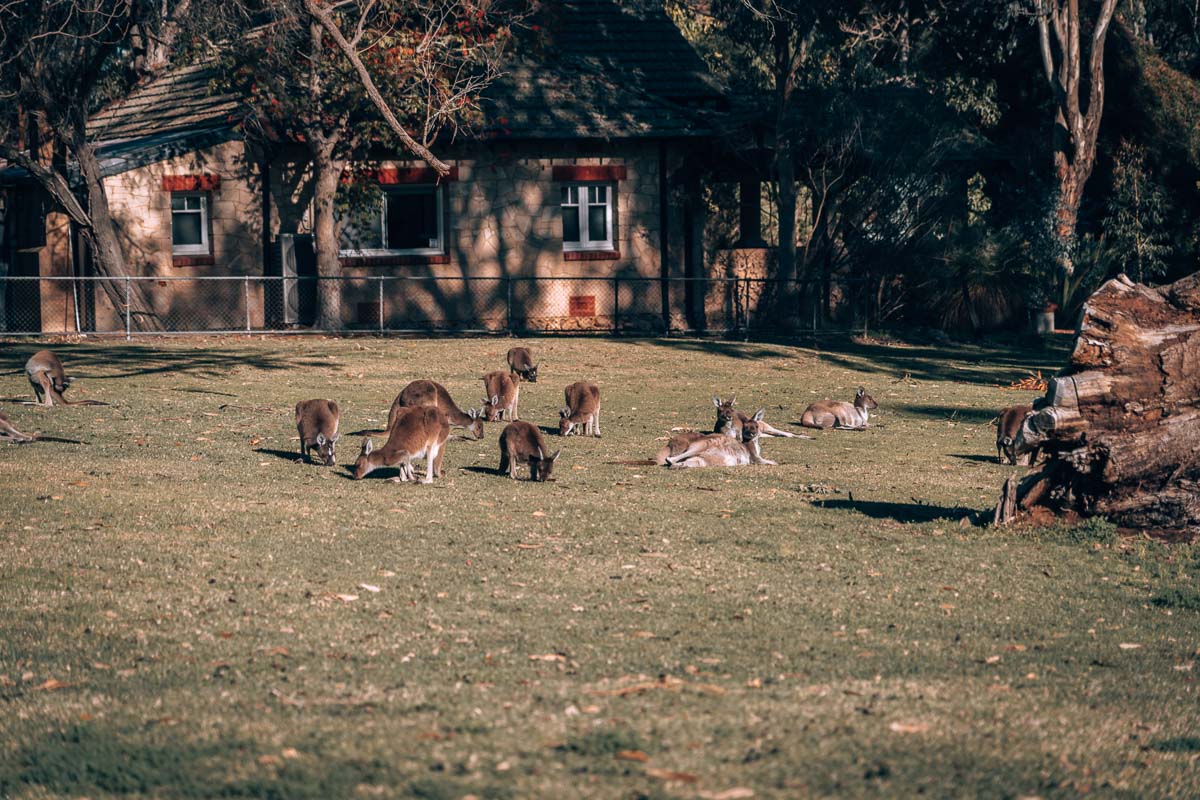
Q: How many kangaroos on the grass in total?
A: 13